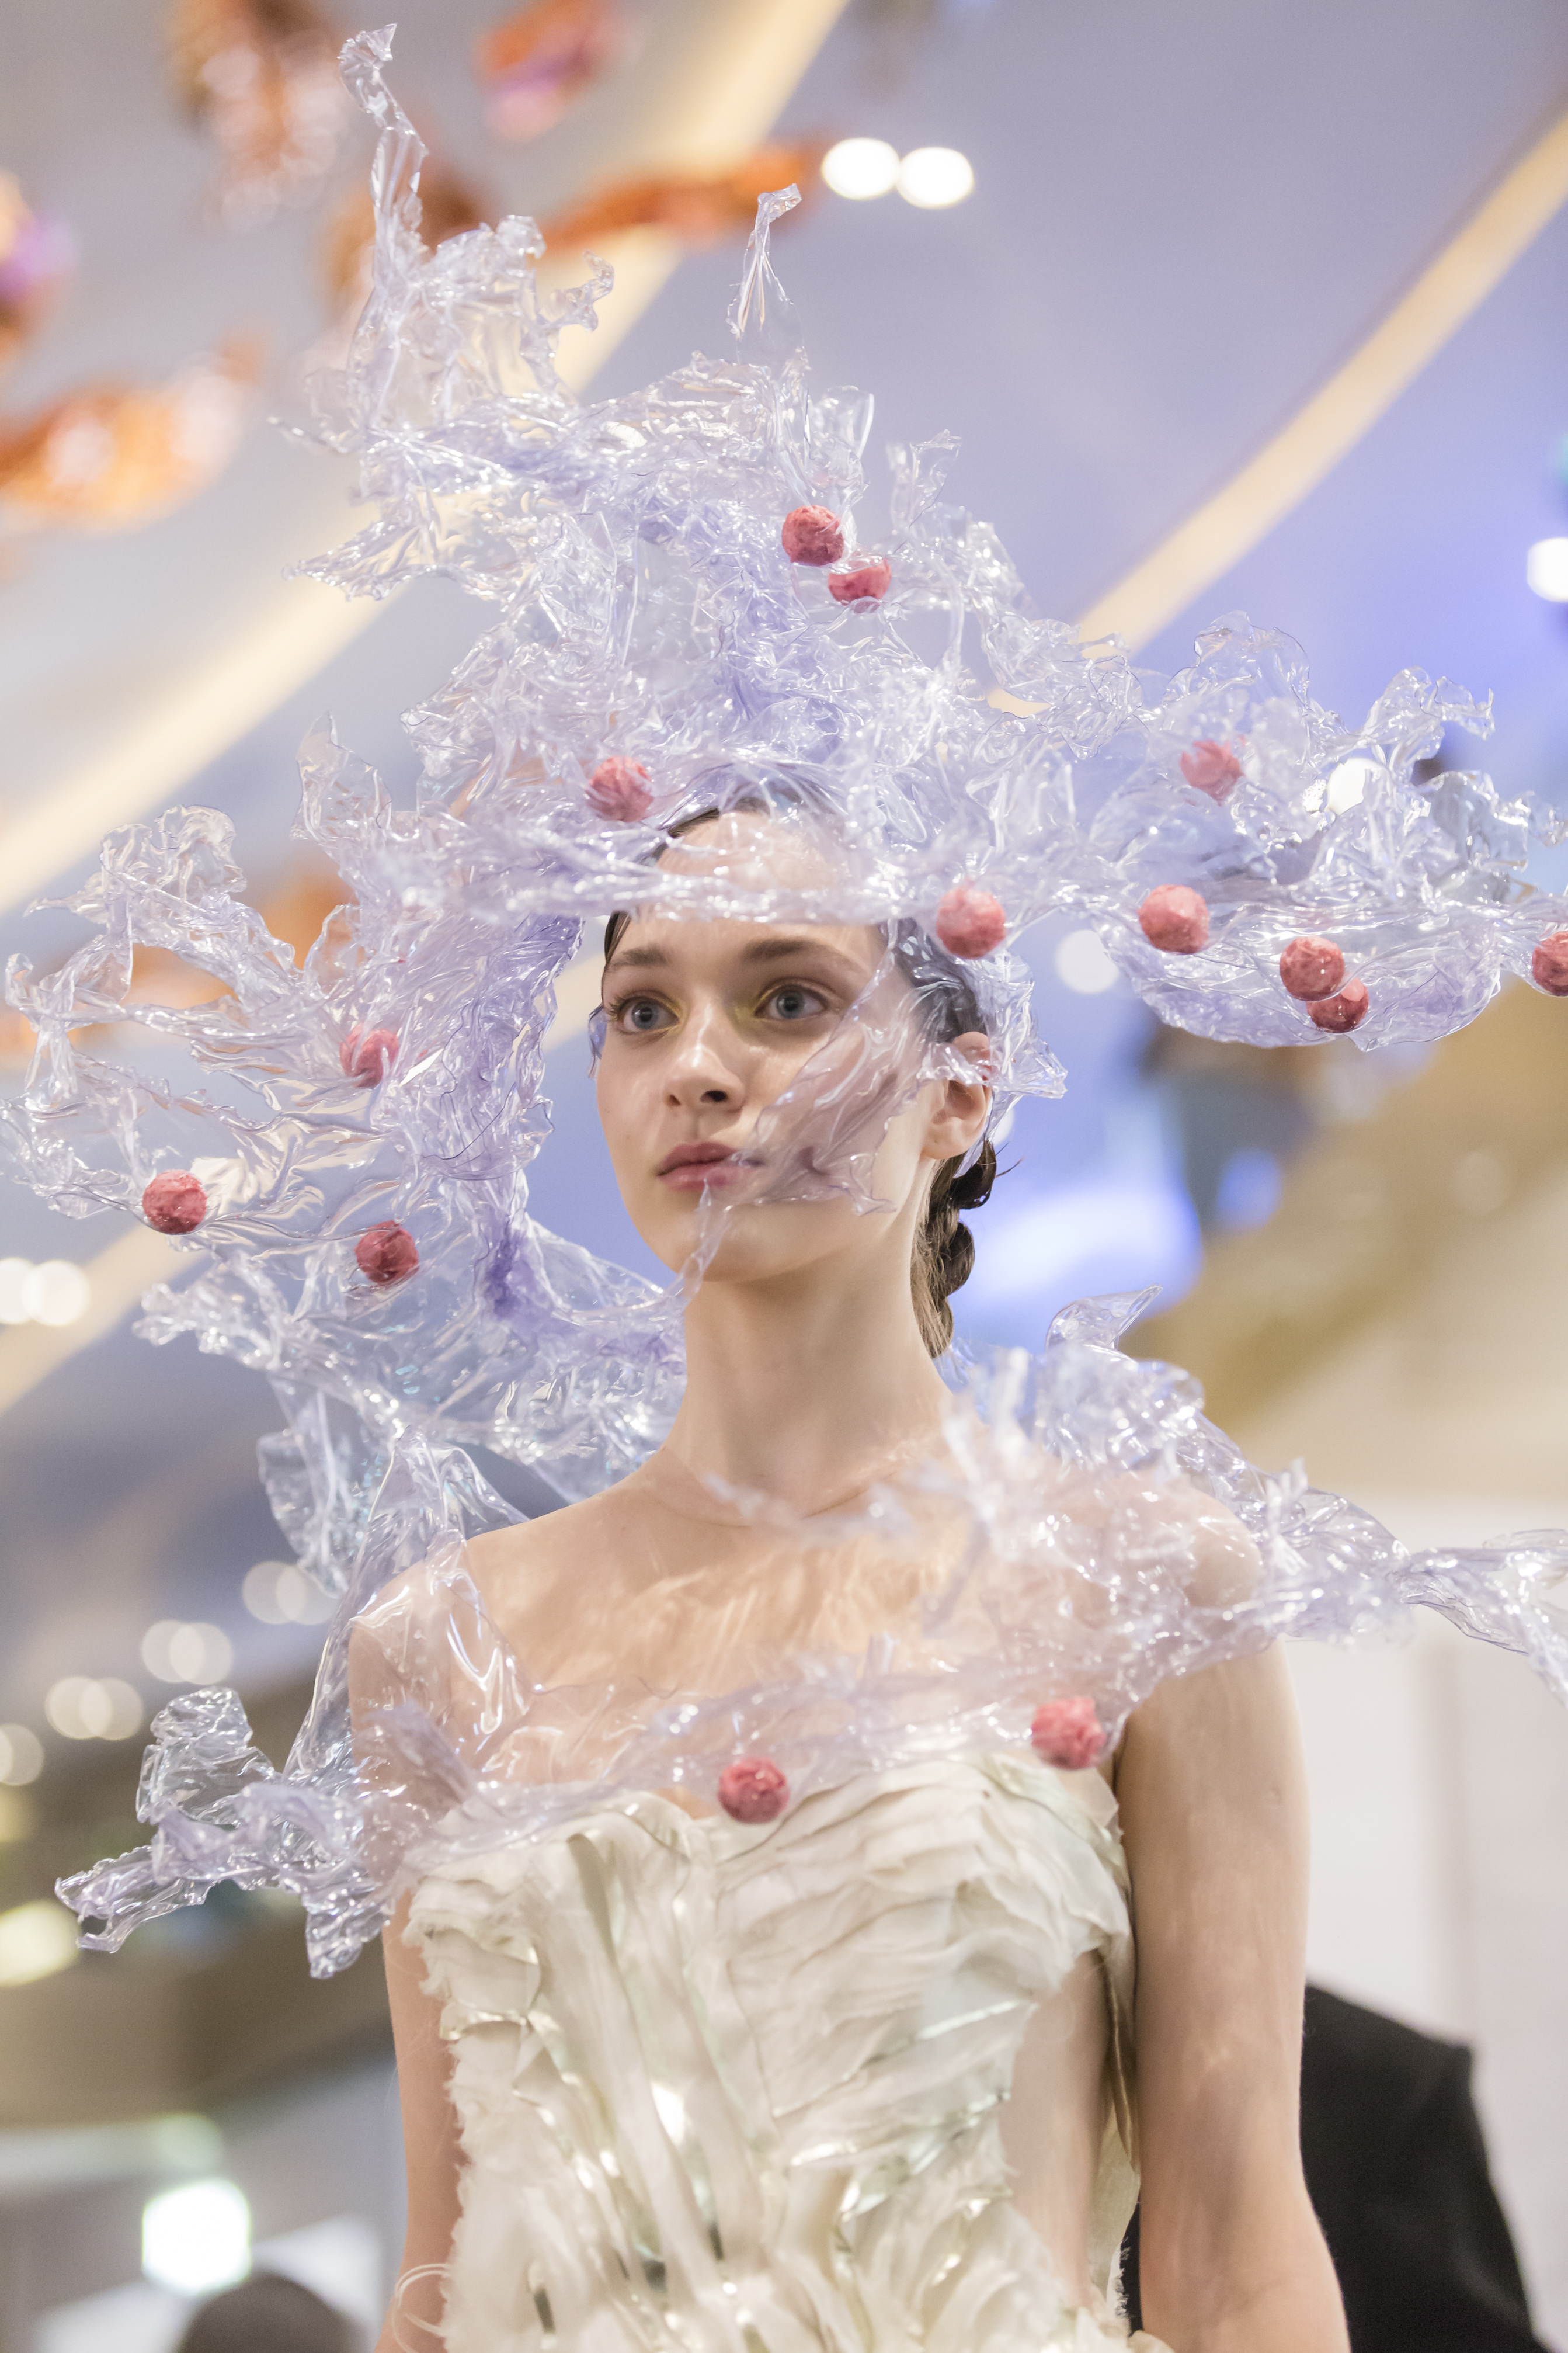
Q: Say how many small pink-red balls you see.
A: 14